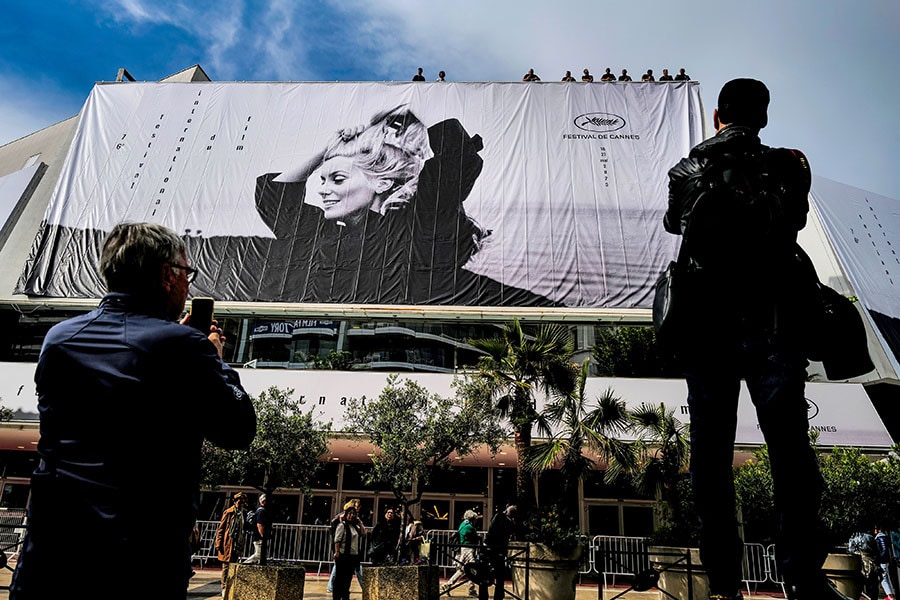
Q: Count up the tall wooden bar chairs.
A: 0